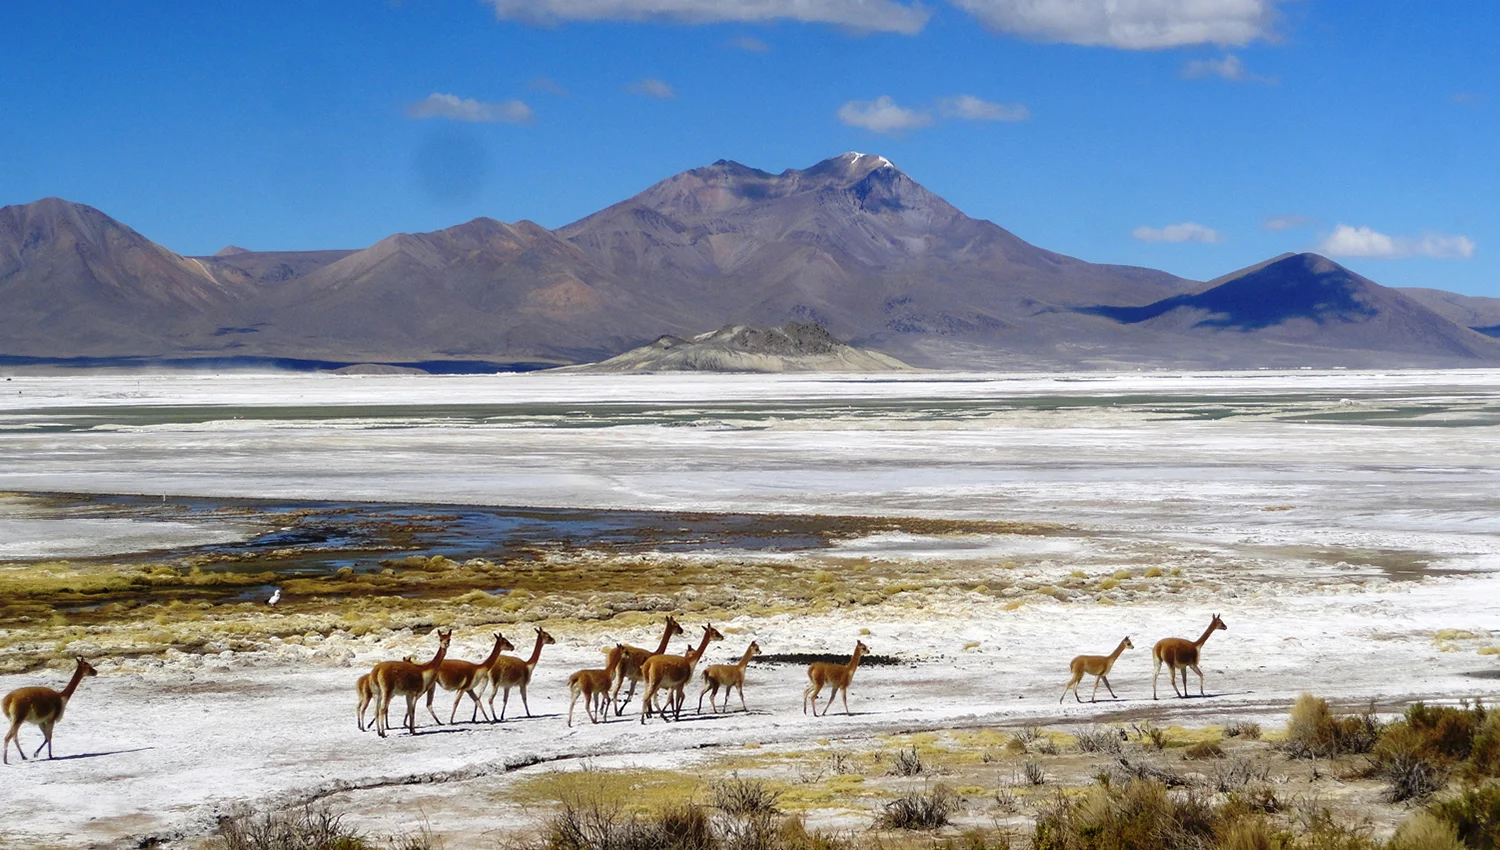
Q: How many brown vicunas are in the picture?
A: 13